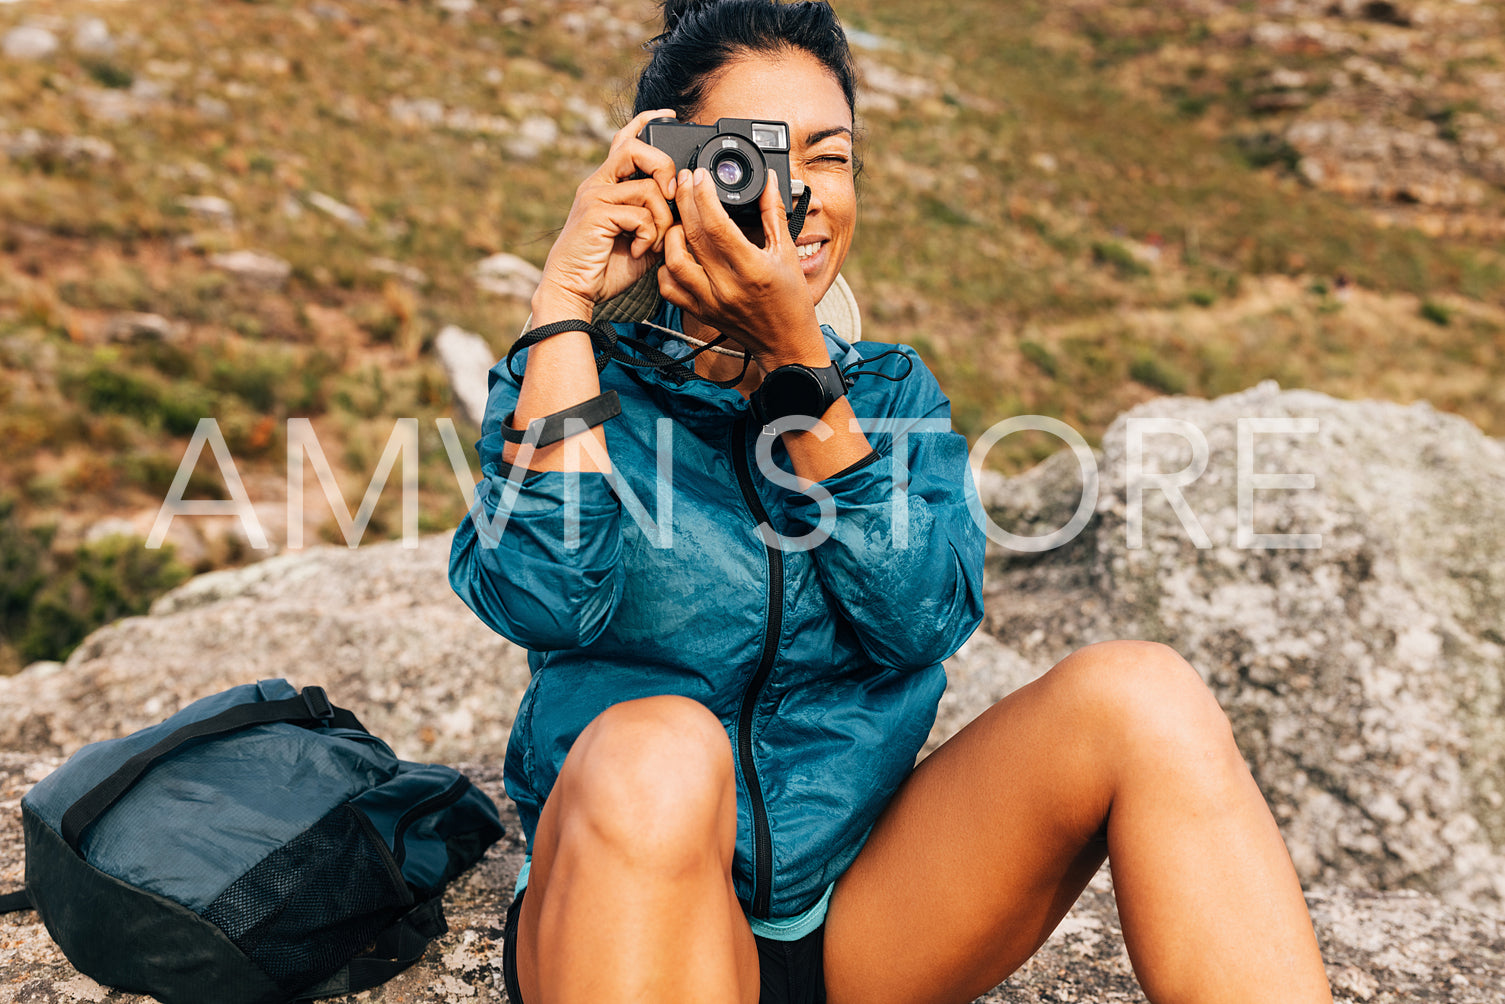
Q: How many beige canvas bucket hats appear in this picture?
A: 1